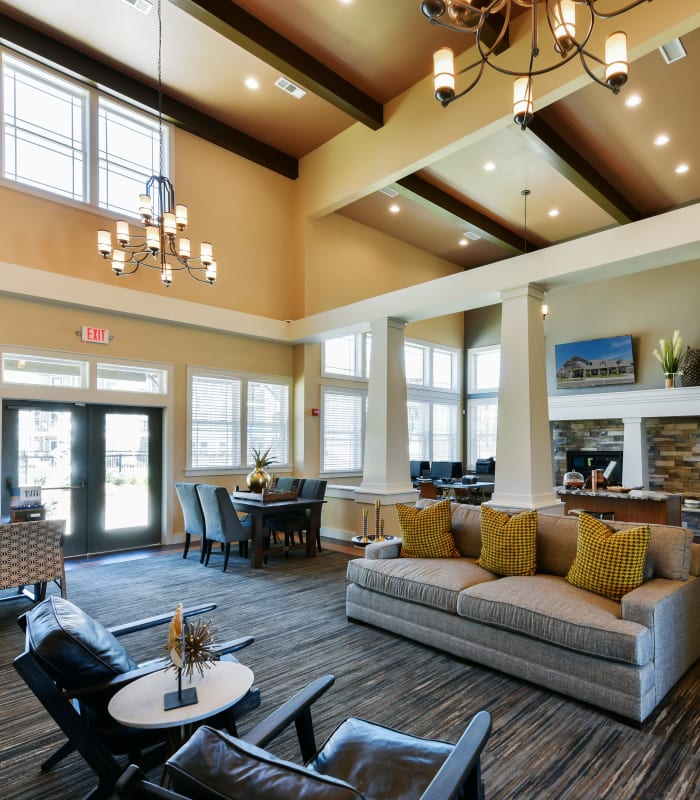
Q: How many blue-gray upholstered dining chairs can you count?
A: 4